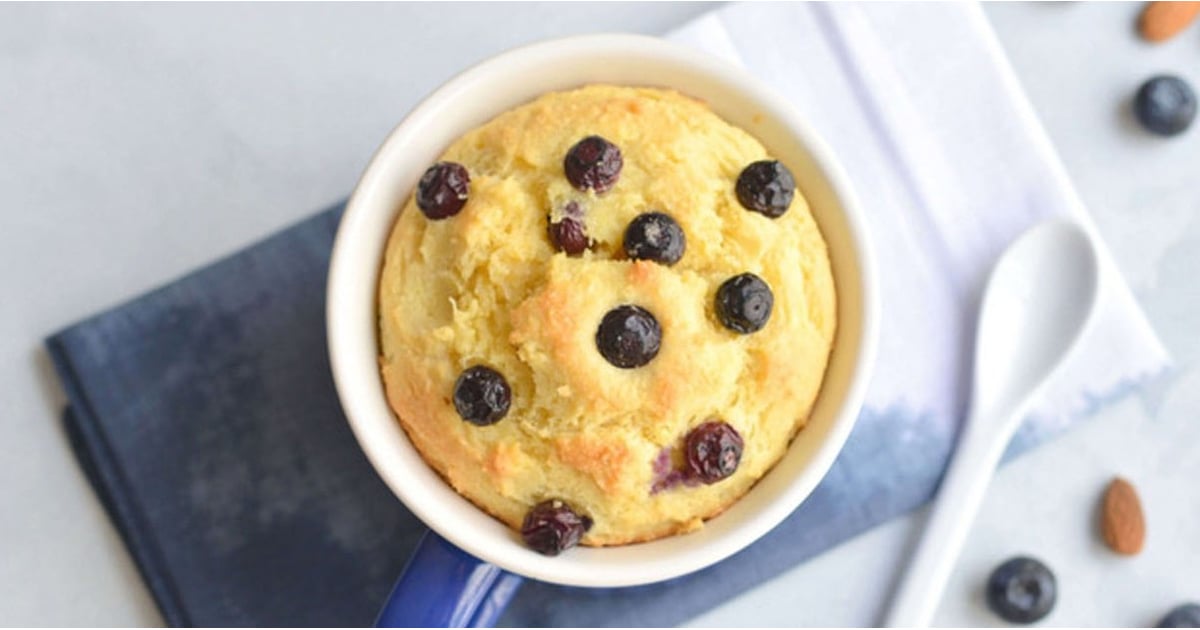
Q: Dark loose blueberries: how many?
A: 3